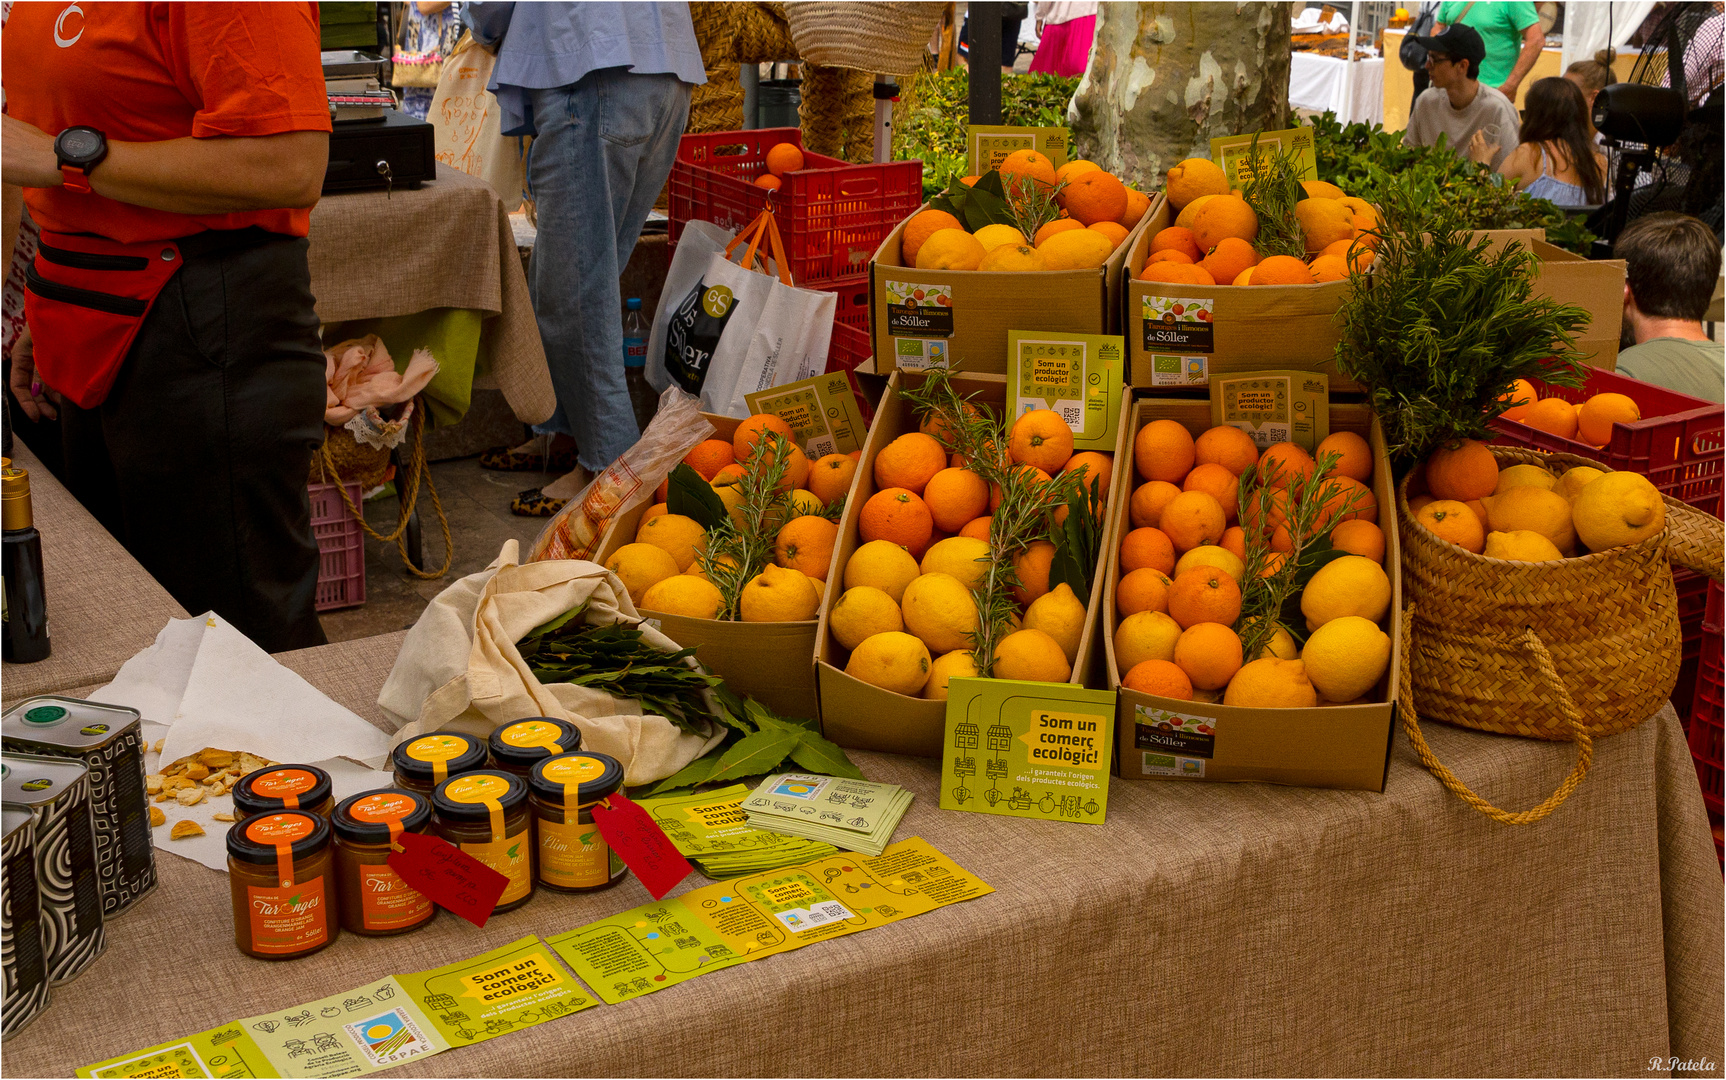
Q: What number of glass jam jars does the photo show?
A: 7